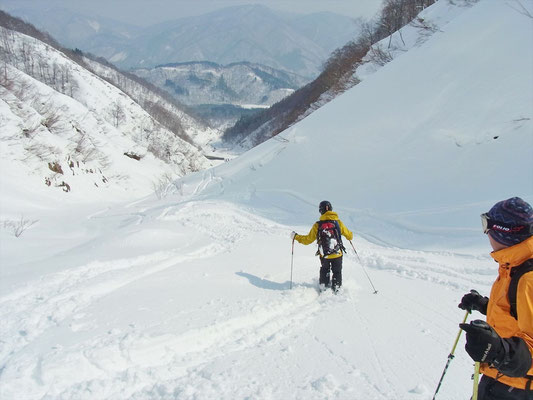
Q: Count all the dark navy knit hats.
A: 1